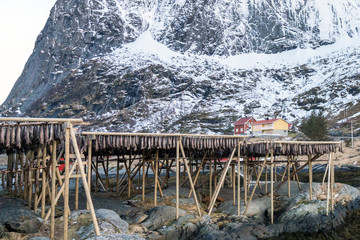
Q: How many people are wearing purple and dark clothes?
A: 0